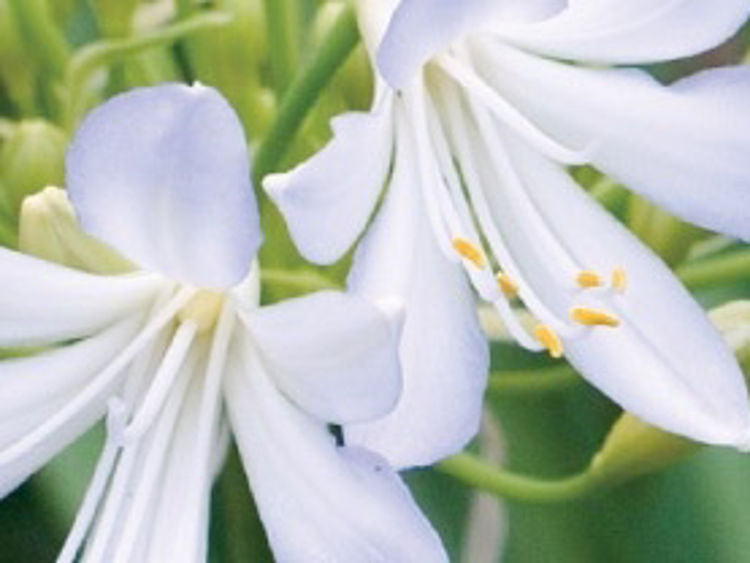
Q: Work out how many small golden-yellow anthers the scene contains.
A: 6